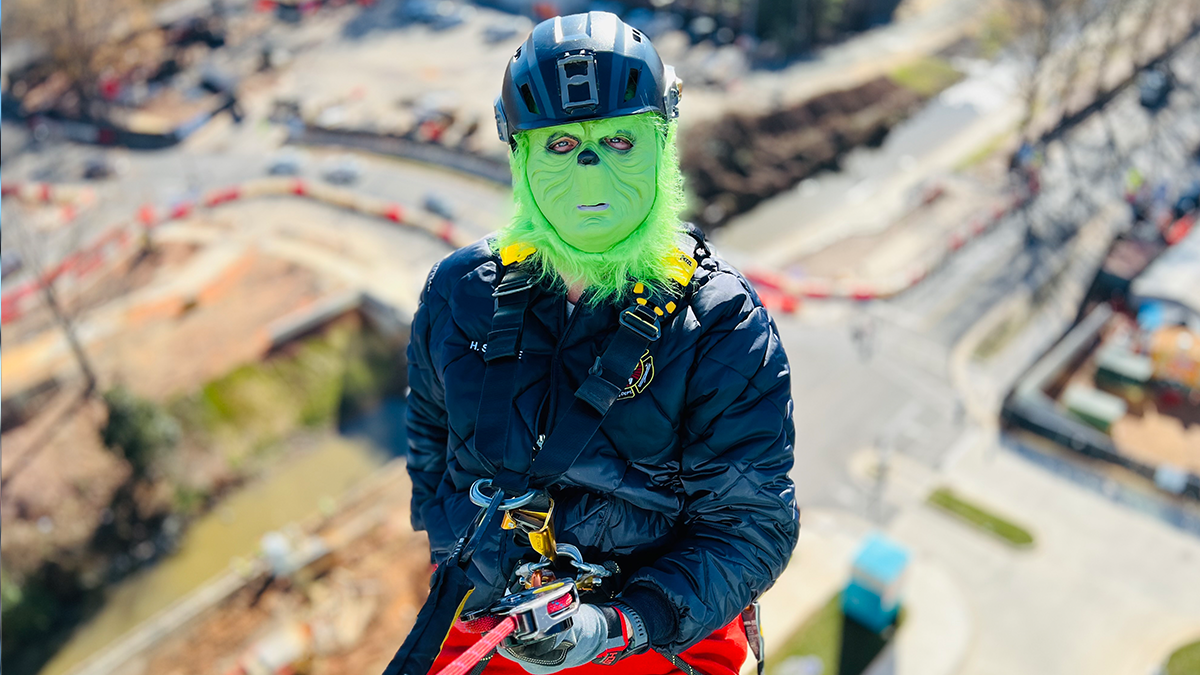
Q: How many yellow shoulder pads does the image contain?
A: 2